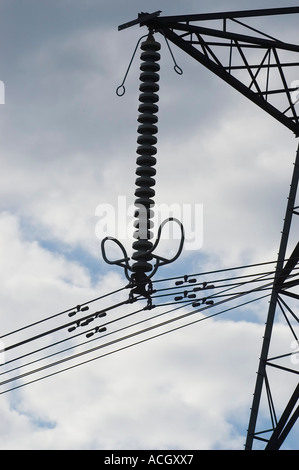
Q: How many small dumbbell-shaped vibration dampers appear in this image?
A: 8